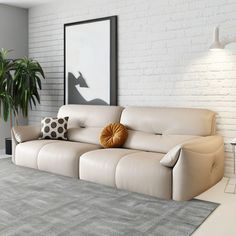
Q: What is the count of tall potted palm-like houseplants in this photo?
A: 1